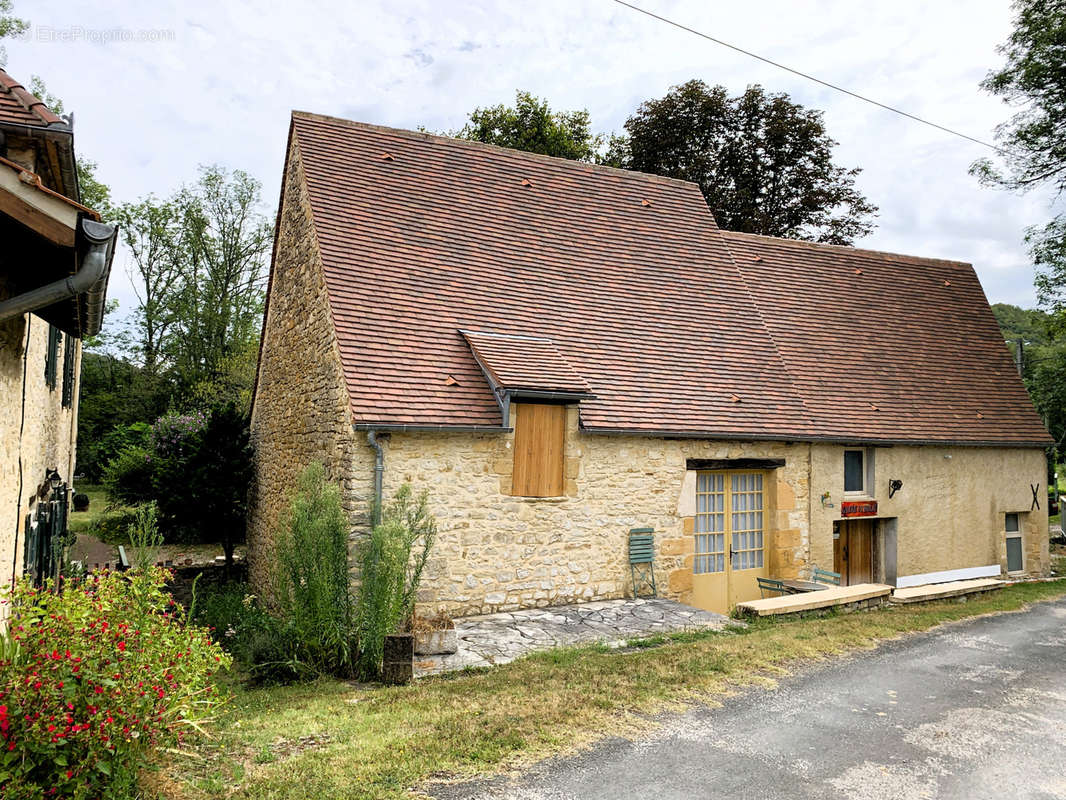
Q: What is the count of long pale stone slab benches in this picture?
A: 2